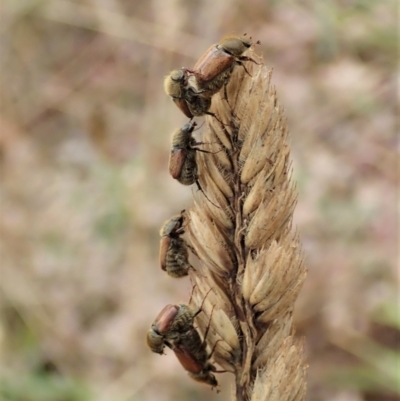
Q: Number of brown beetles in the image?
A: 6